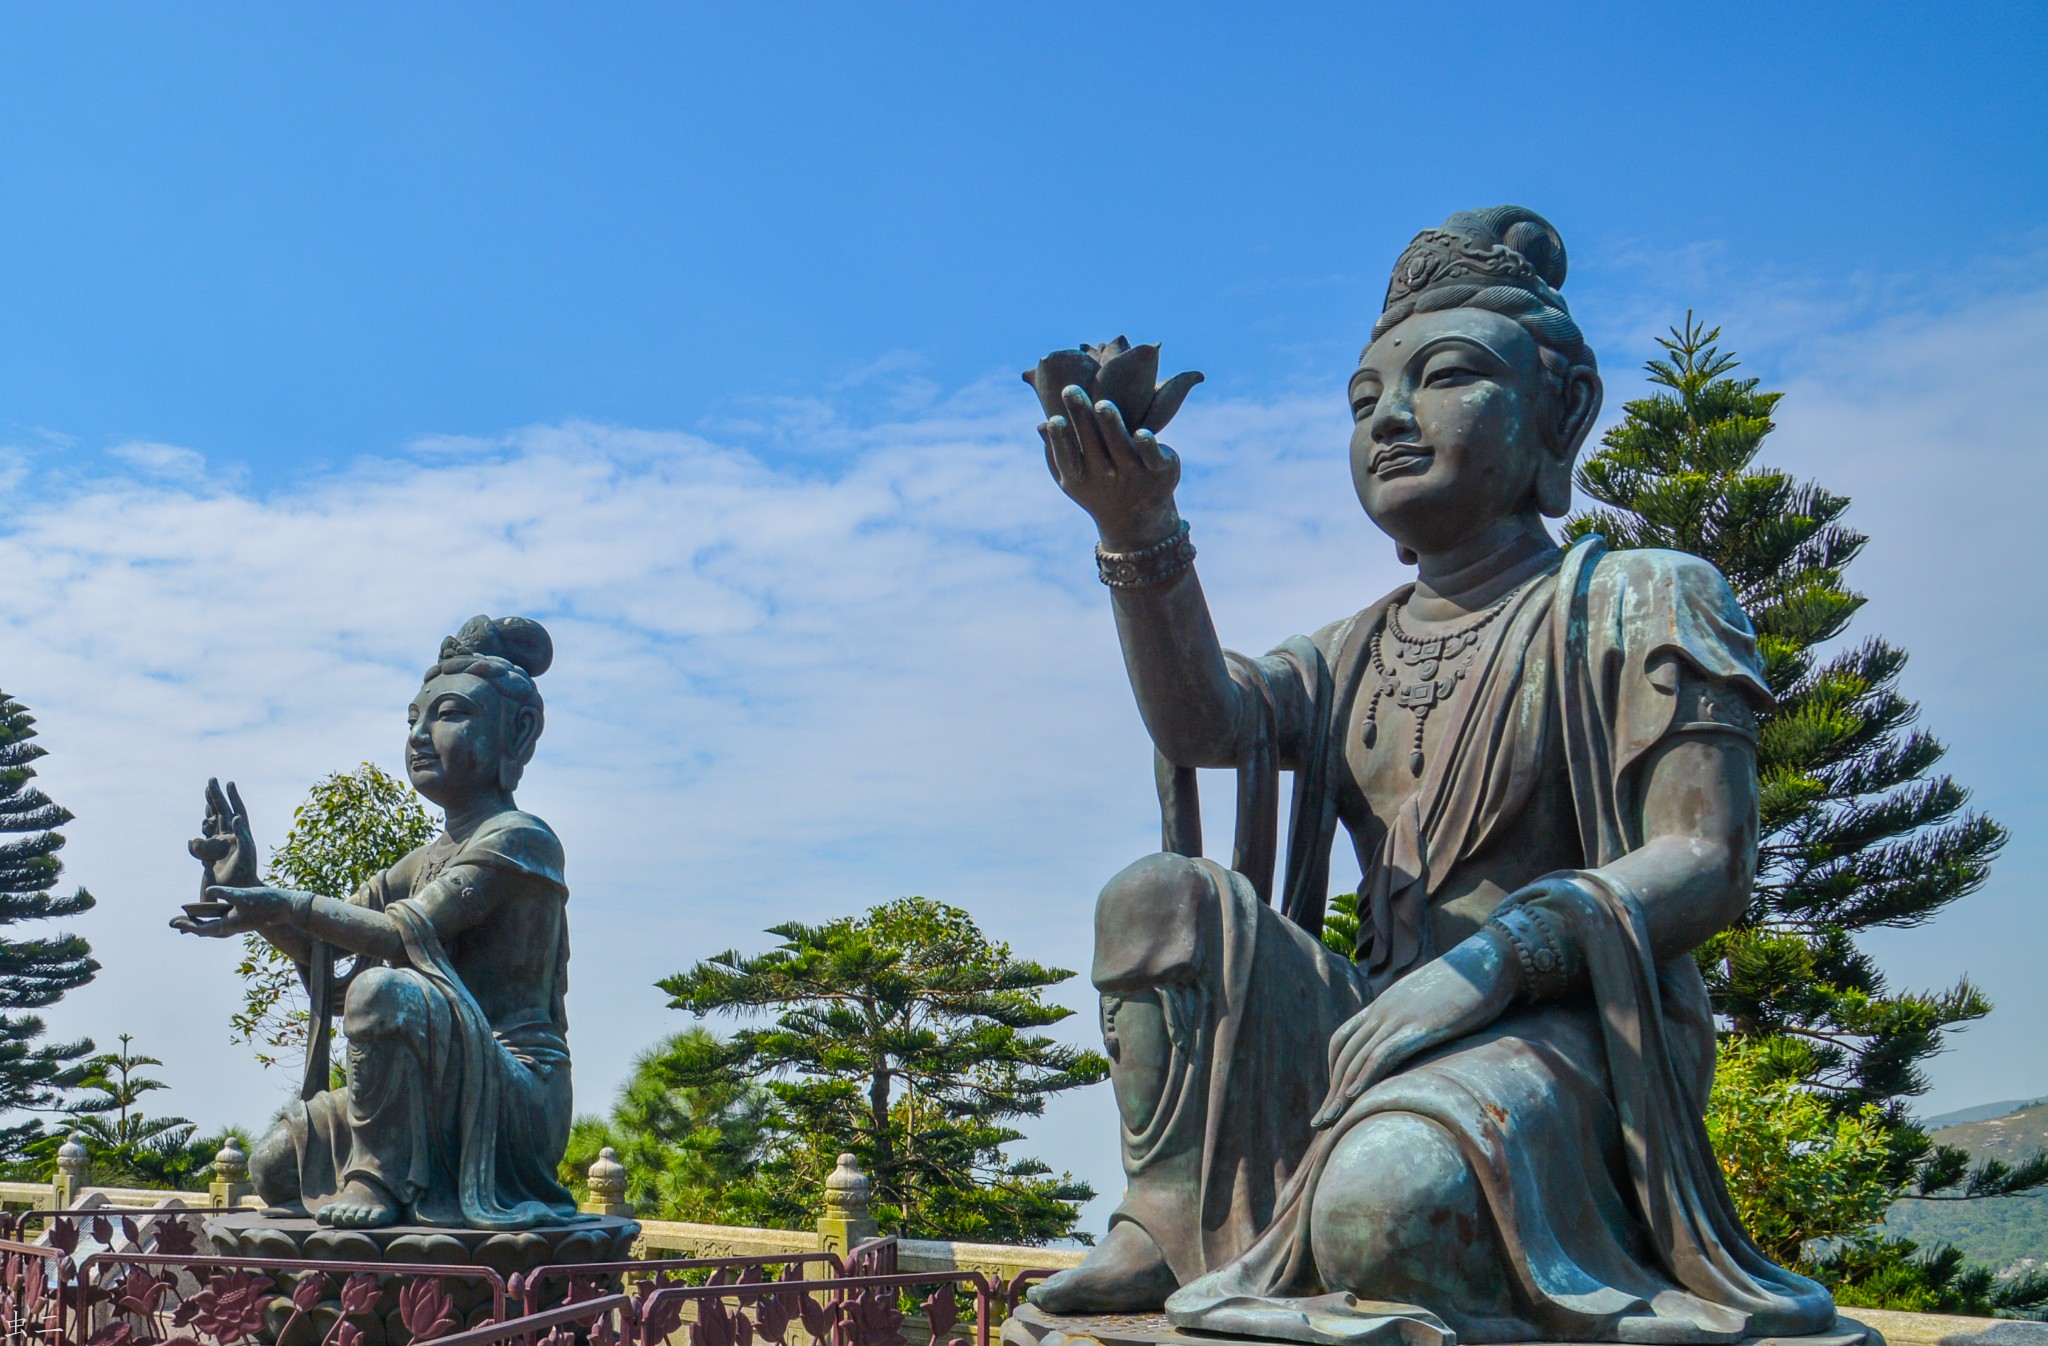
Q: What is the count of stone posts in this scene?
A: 4